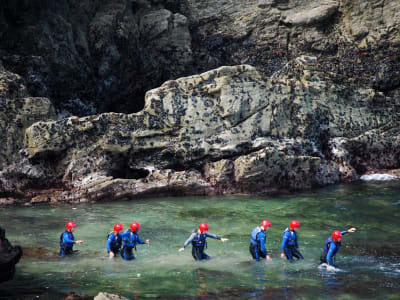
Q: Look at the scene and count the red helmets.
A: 7